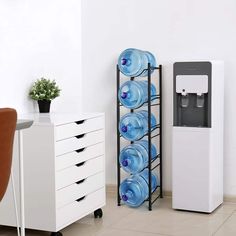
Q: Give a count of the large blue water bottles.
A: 5